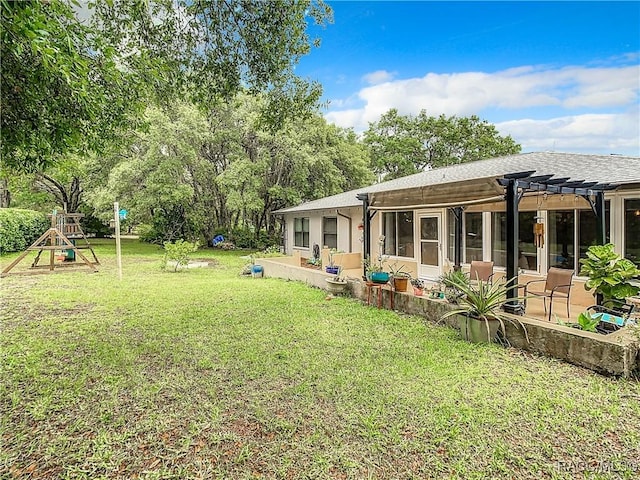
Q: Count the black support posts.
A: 4